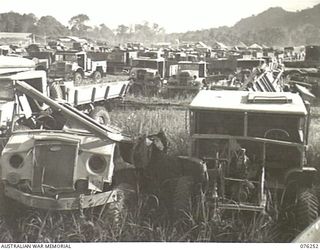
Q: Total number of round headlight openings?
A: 2